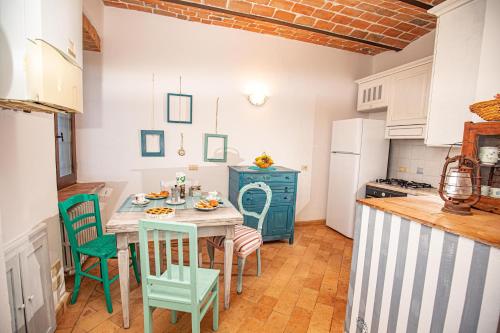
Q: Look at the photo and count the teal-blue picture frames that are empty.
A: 3